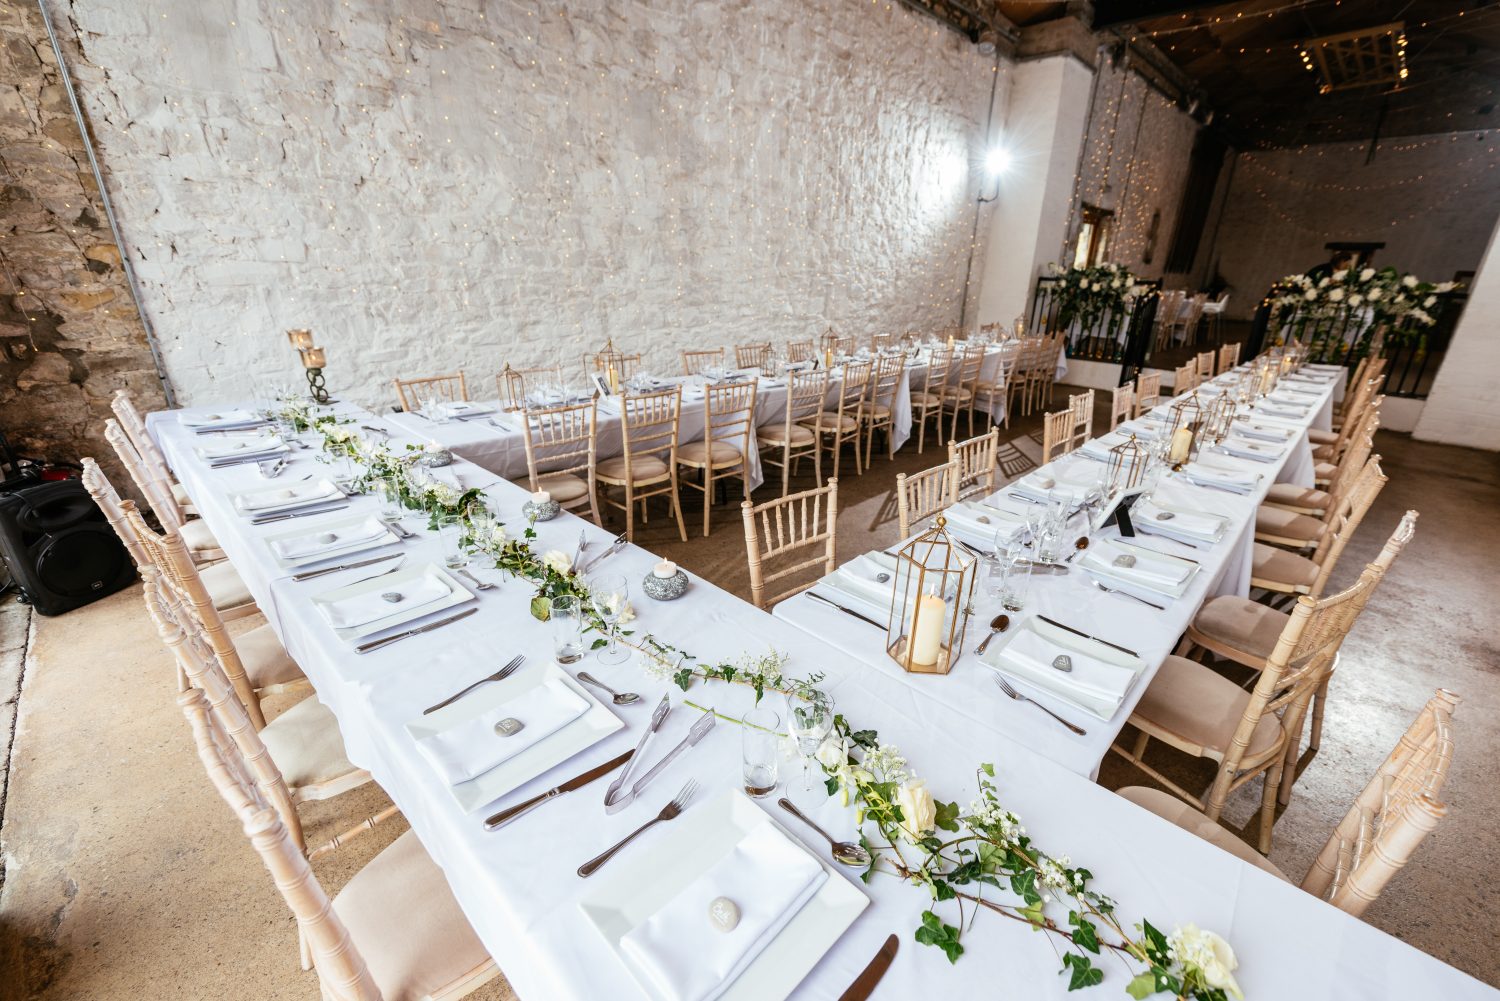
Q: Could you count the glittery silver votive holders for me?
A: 3